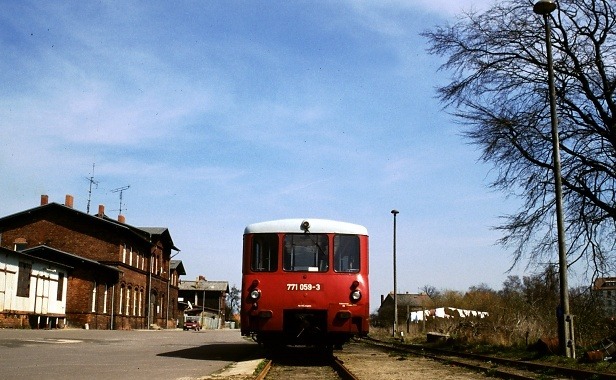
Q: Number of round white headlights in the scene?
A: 2